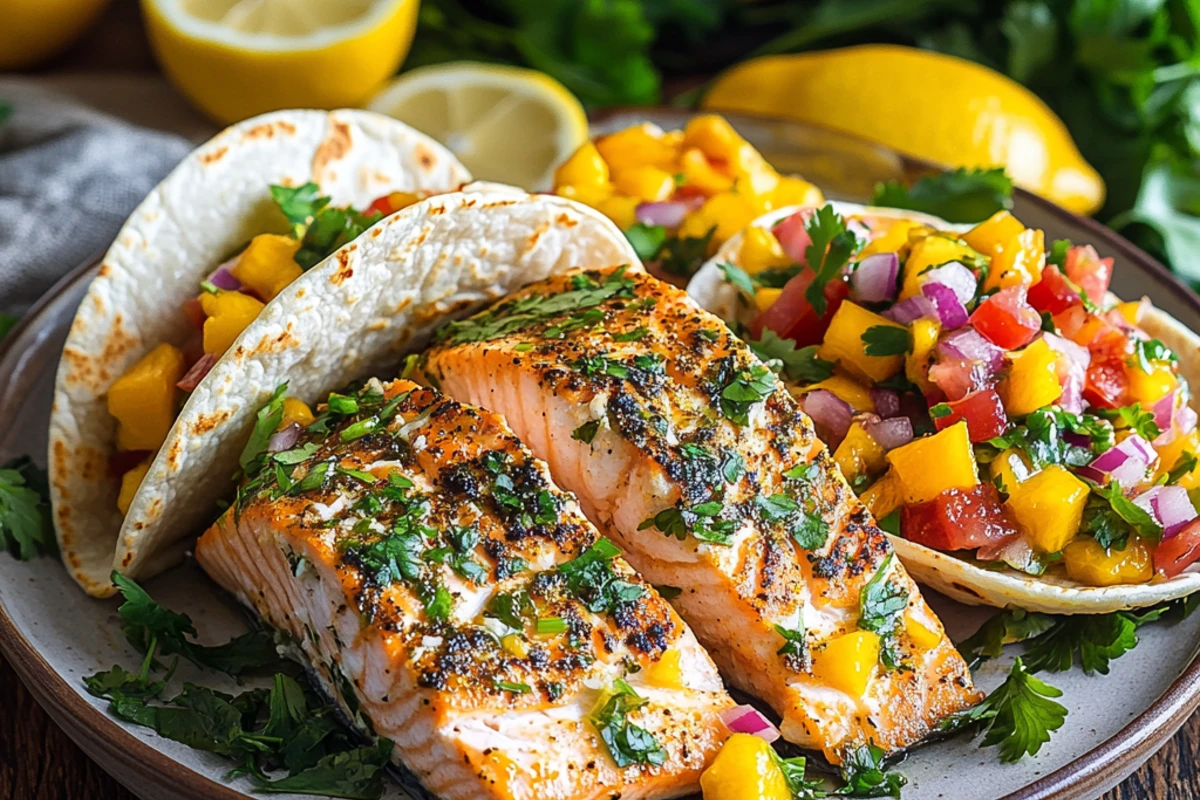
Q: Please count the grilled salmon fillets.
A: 2